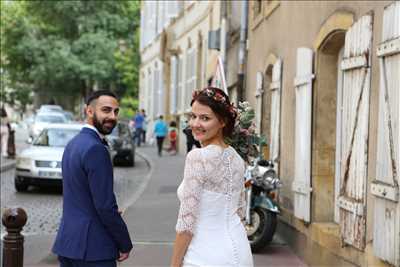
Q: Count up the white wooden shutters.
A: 5